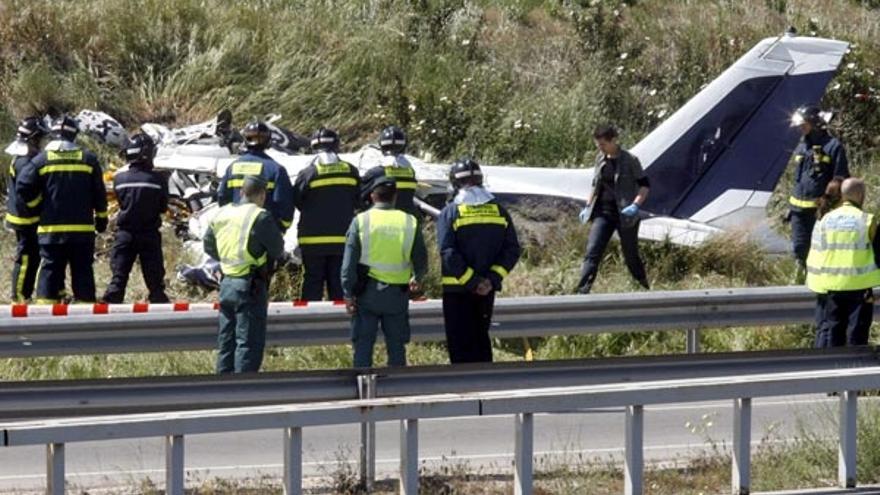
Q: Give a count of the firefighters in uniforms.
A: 8